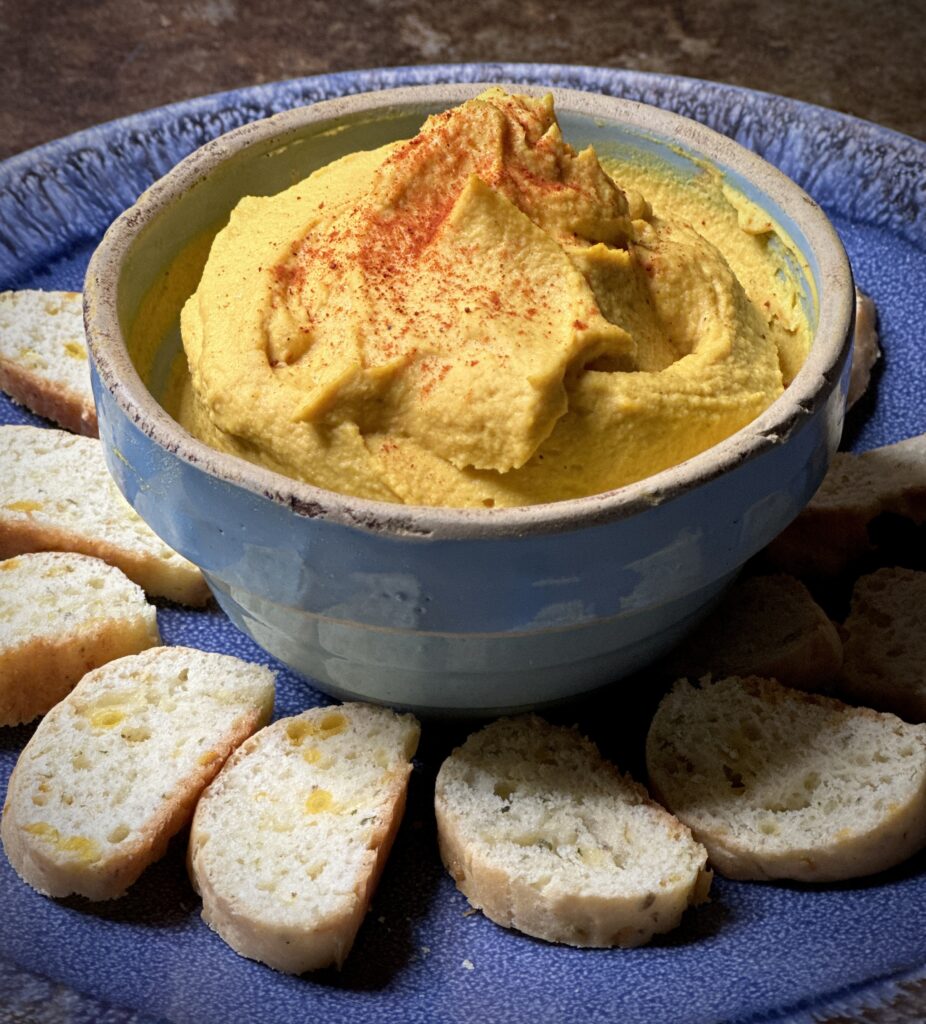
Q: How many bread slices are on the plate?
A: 11